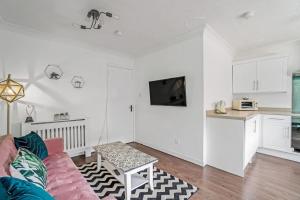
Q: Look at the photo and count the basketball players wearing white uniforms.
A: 0